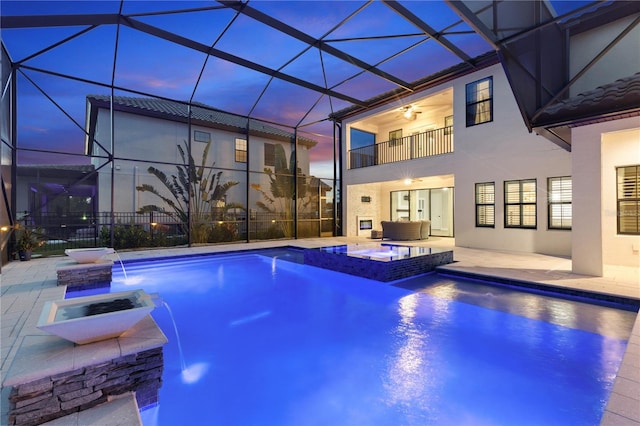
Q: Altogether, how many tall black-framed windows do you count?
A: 5